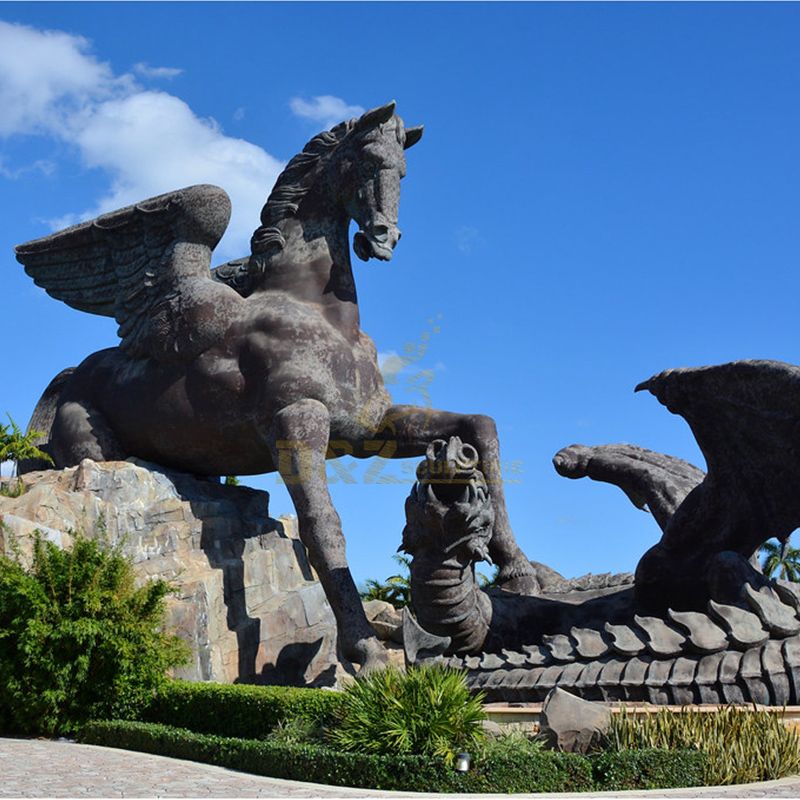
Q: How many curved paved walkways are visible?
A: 1